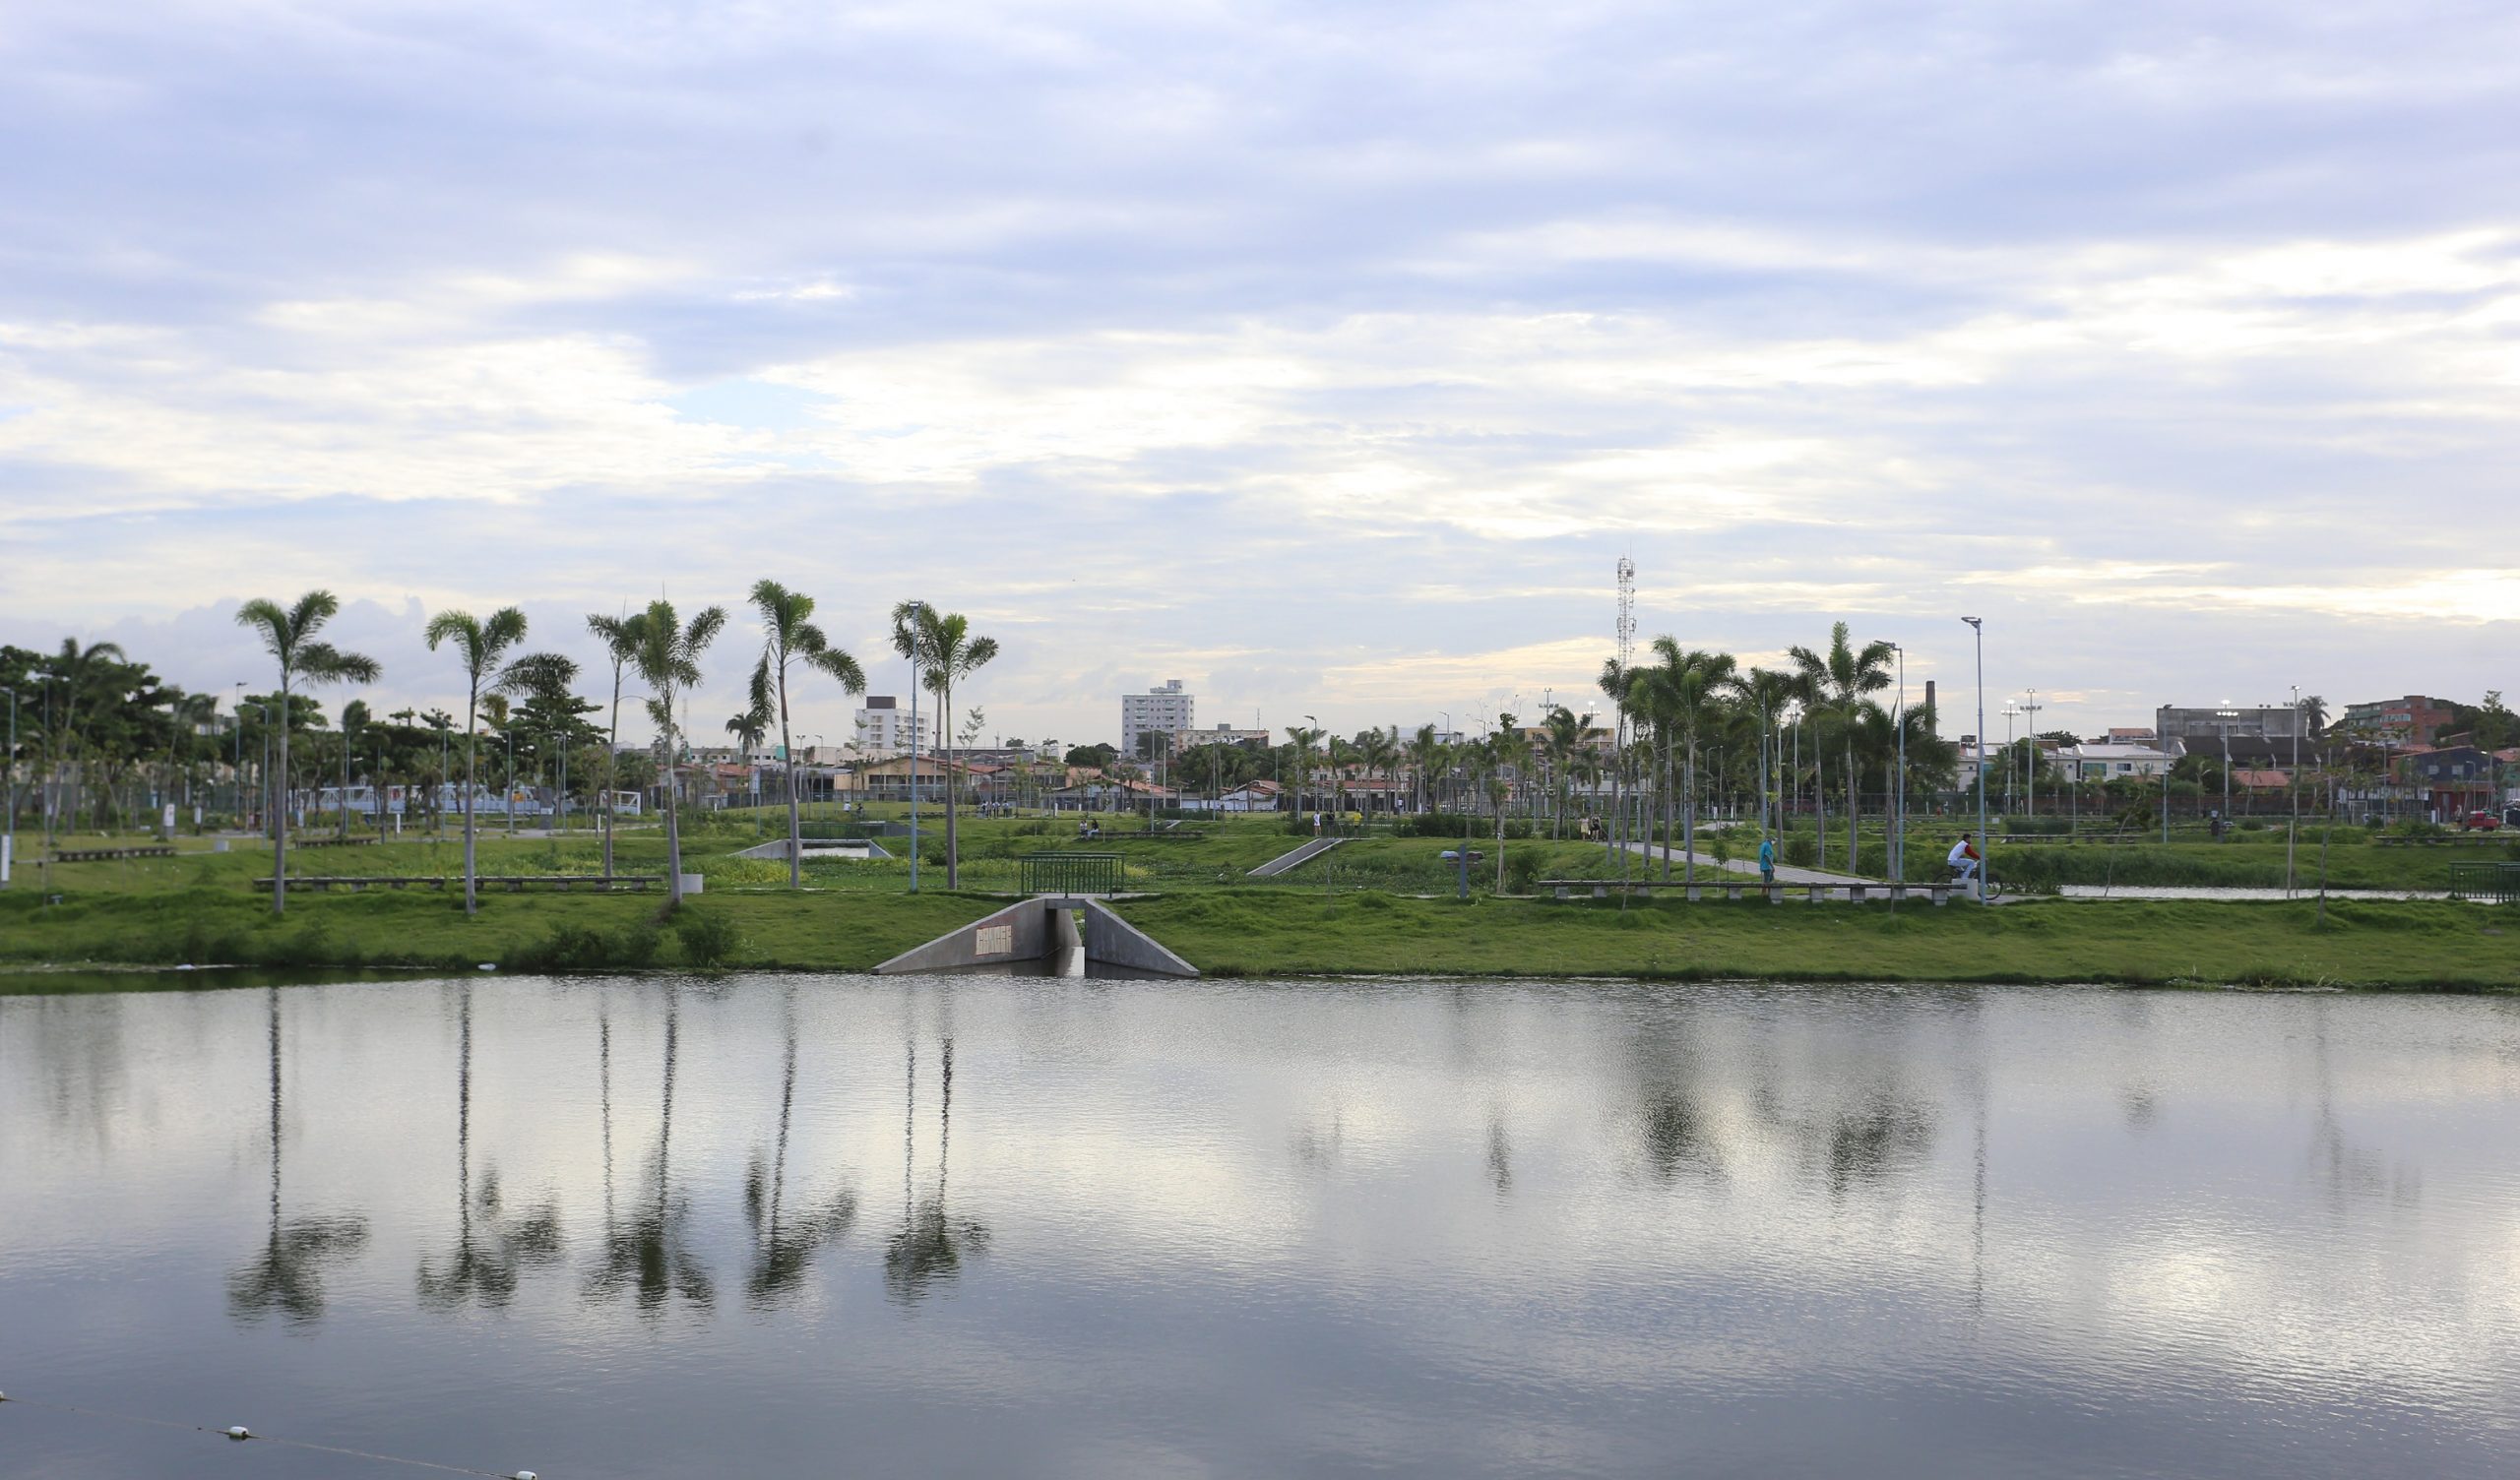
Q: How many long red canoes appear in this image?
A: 0